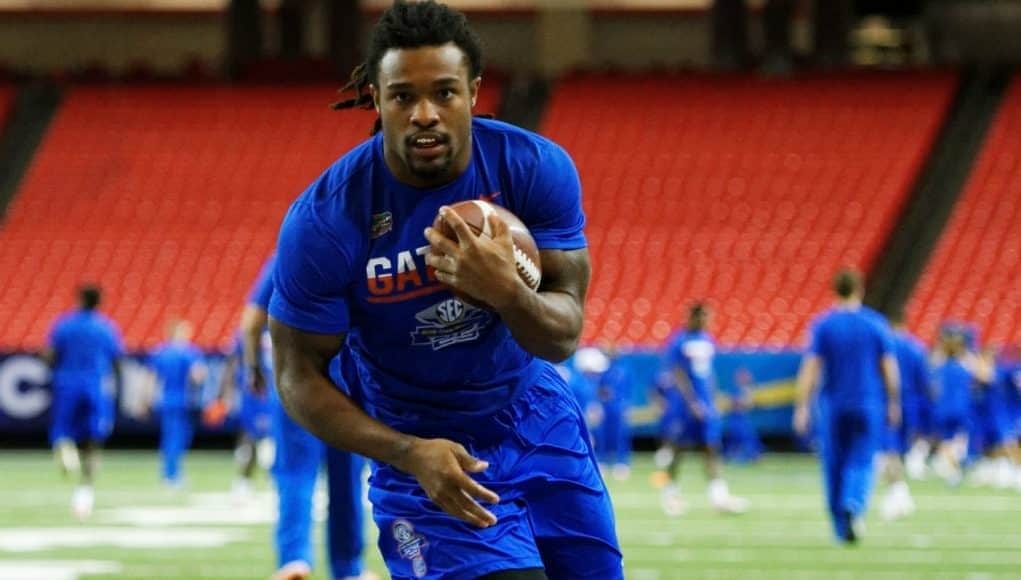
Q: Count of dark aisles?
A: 3